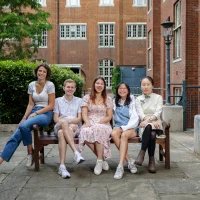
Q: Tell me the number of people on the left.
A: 2